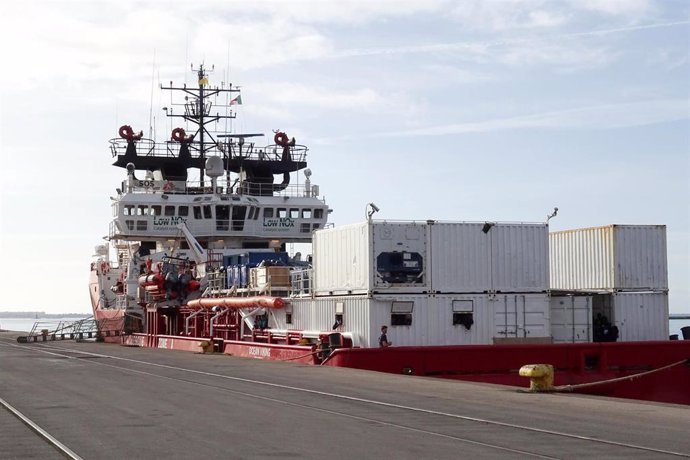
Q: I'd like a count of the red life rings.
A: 3